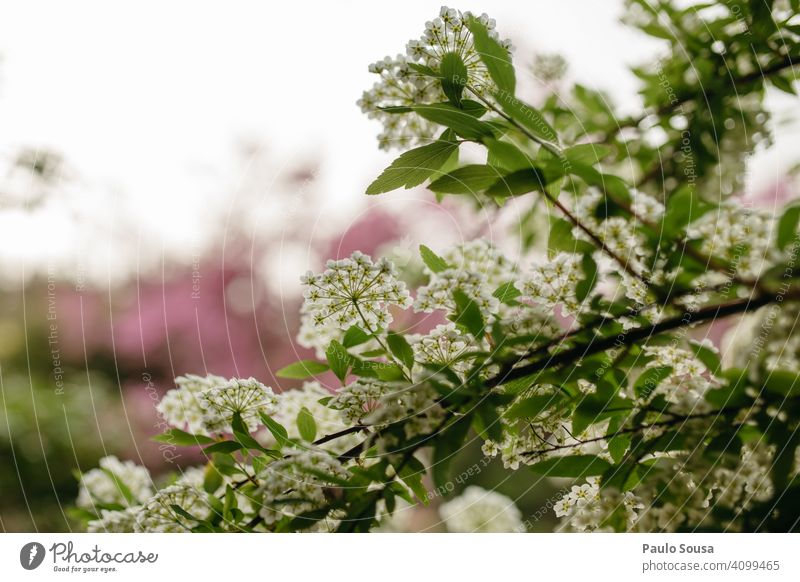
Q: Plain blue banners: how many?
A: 0